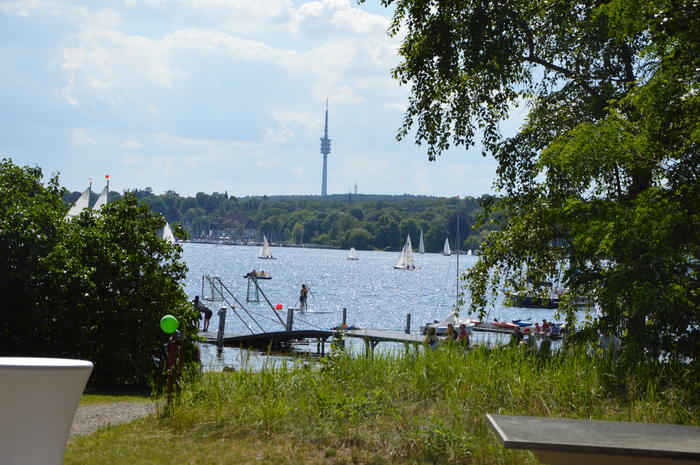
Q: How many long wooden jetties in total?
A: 1